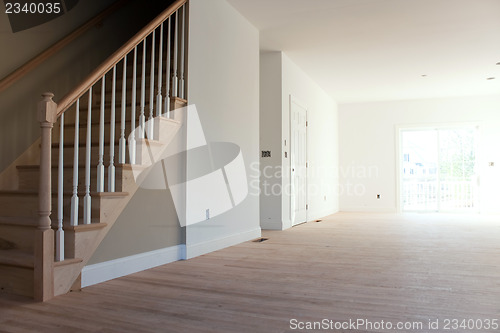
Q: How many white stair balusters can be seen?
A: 13